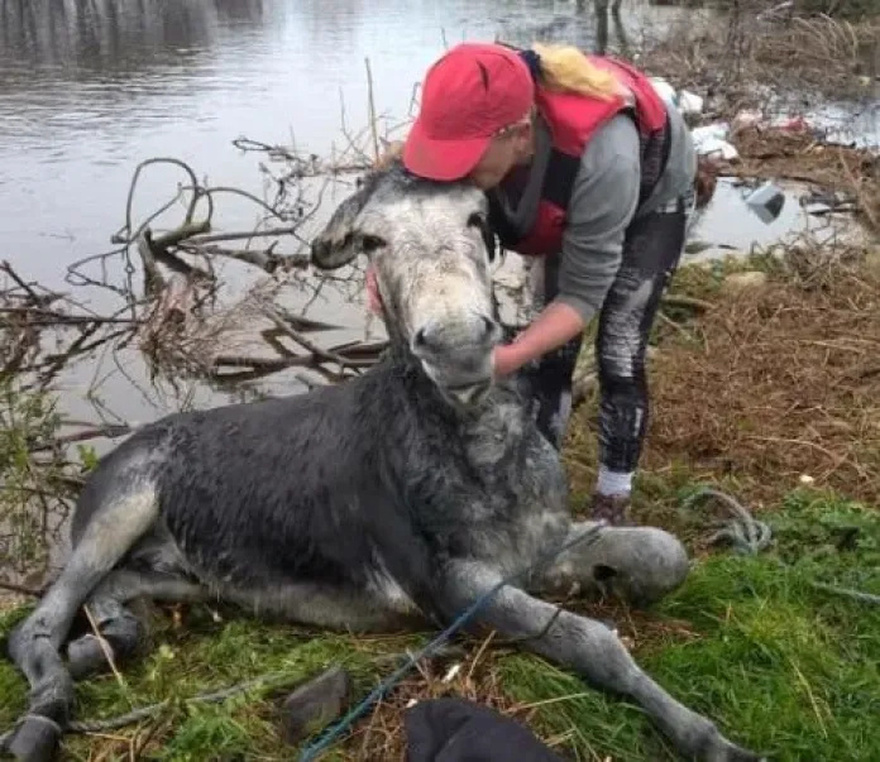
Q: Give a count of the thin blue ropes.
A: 1